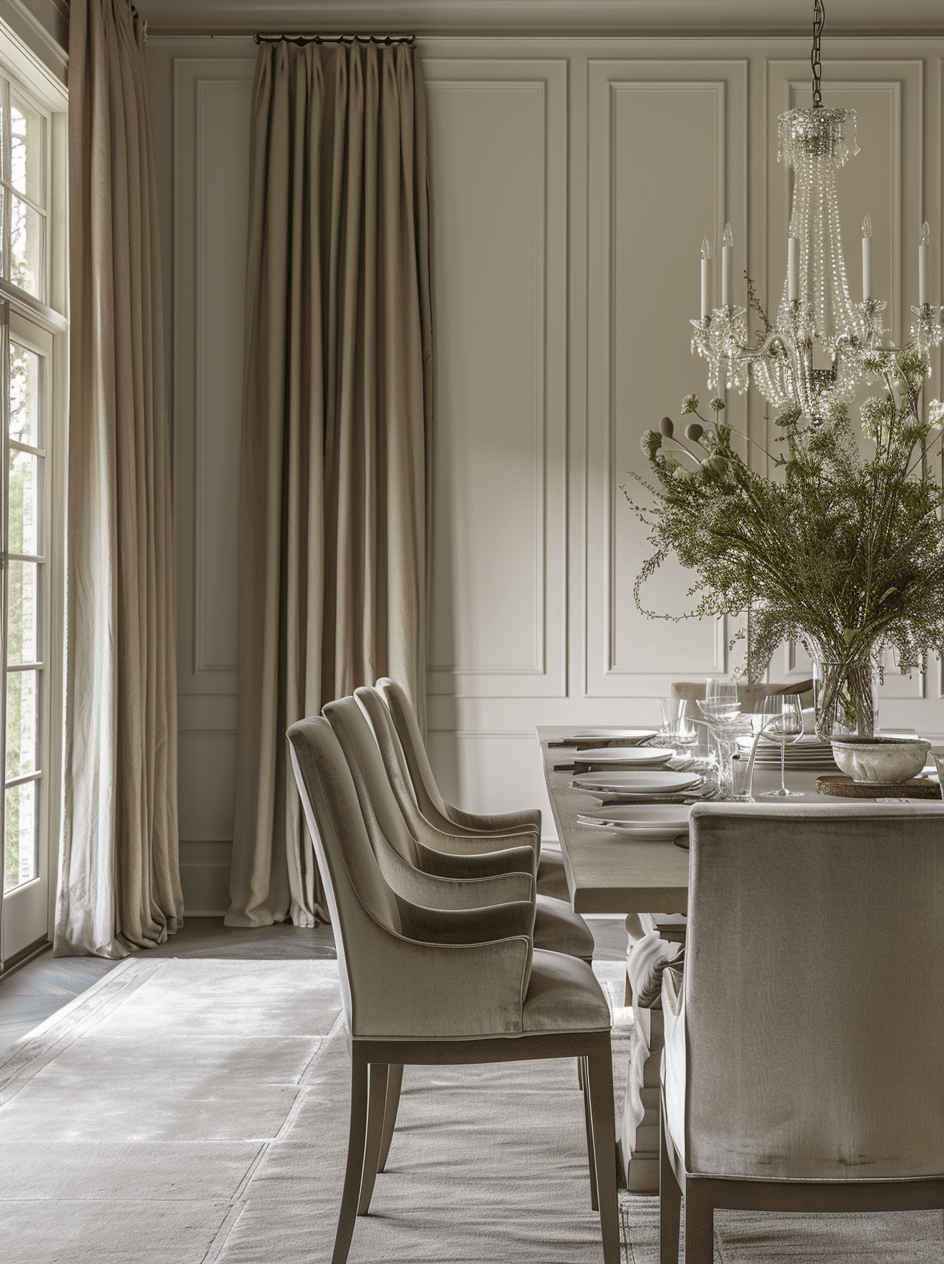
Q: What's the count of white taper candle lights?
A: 5